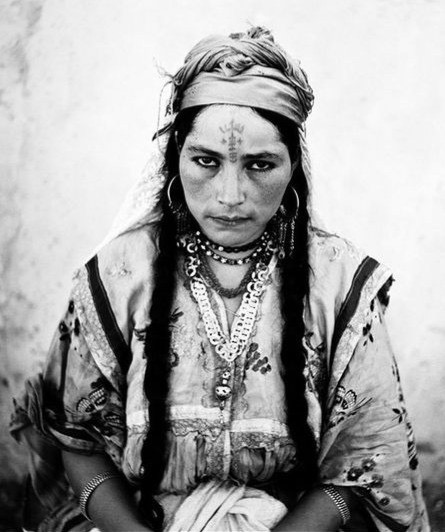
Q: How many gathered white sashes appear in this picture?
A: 1